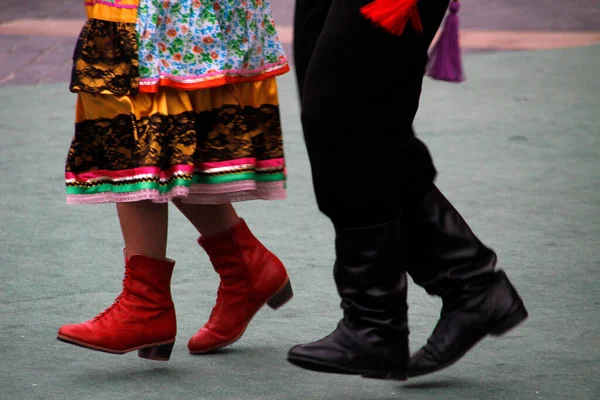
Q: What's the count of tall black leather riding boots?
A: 2